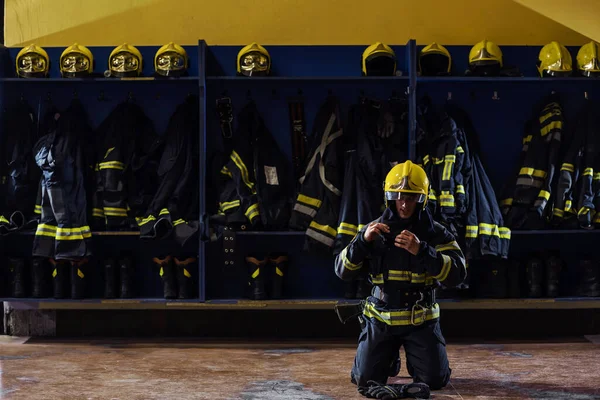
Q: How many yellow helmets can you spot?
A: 11